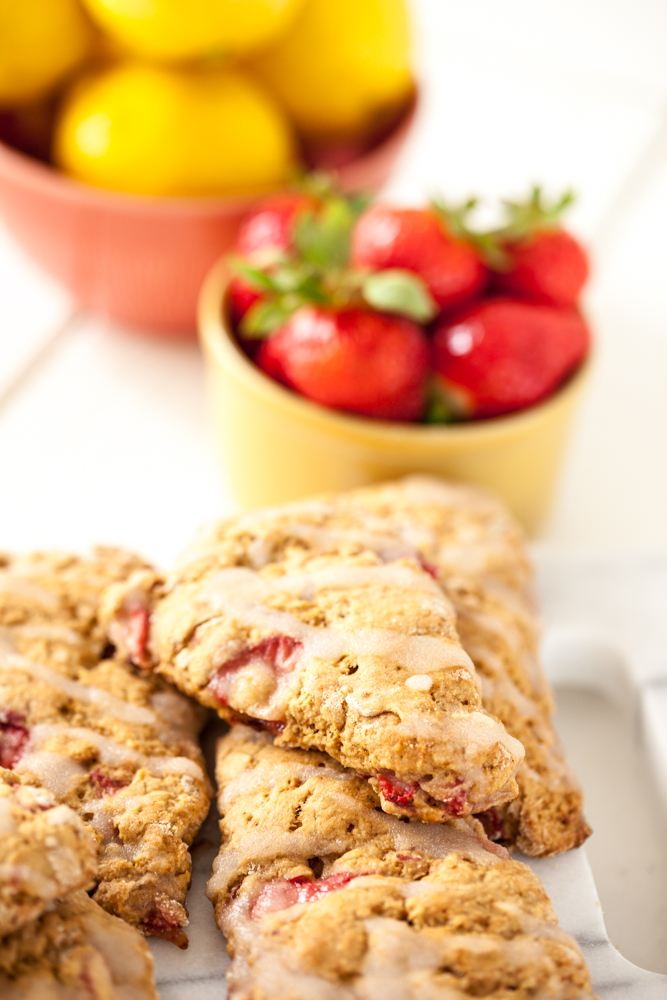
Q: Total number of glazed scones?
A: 6